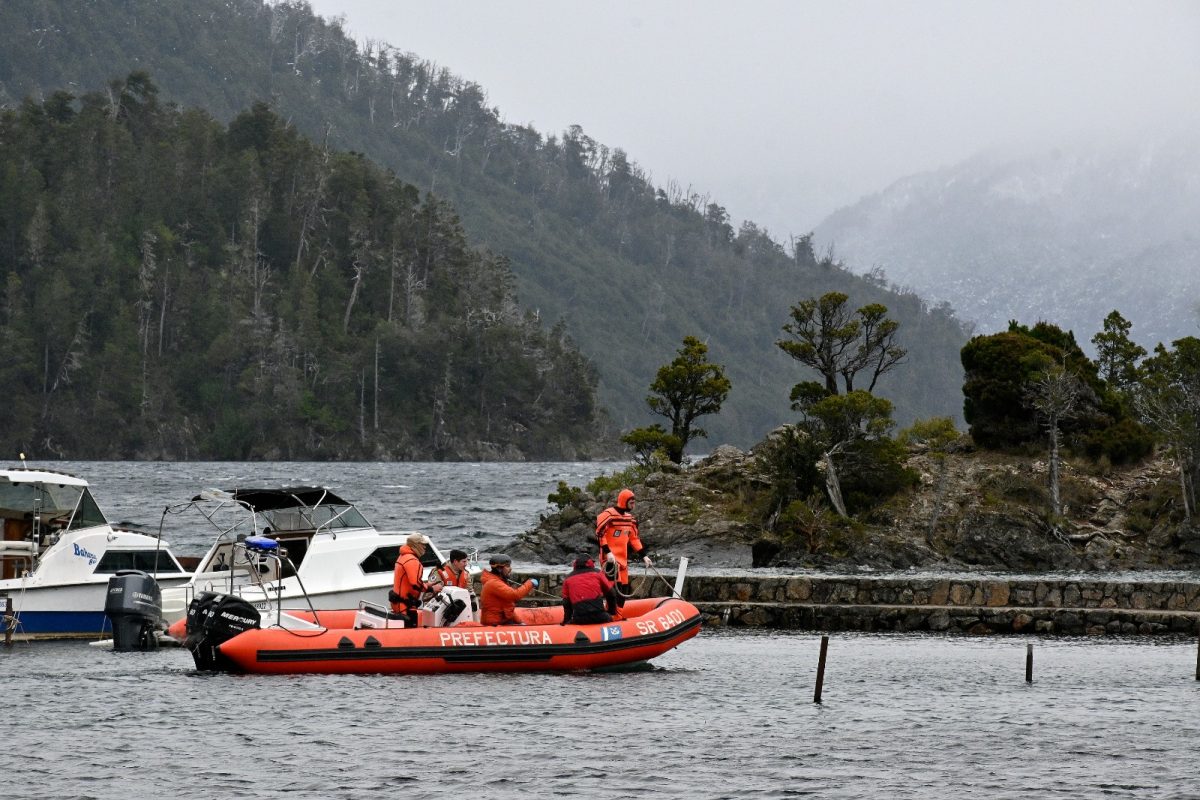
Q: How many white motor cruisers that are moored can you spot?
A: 2